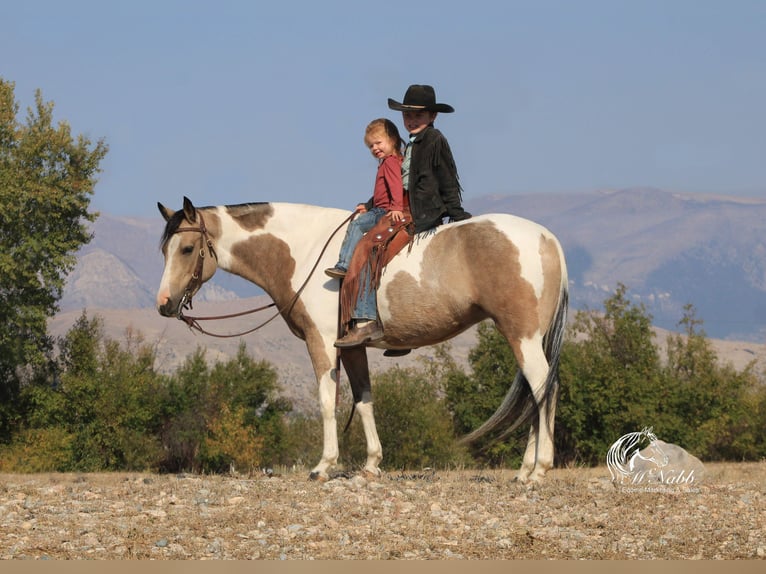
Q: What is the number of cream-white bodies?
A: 1